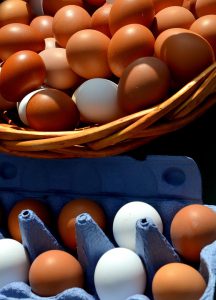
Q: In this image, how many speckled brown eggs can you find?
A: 0